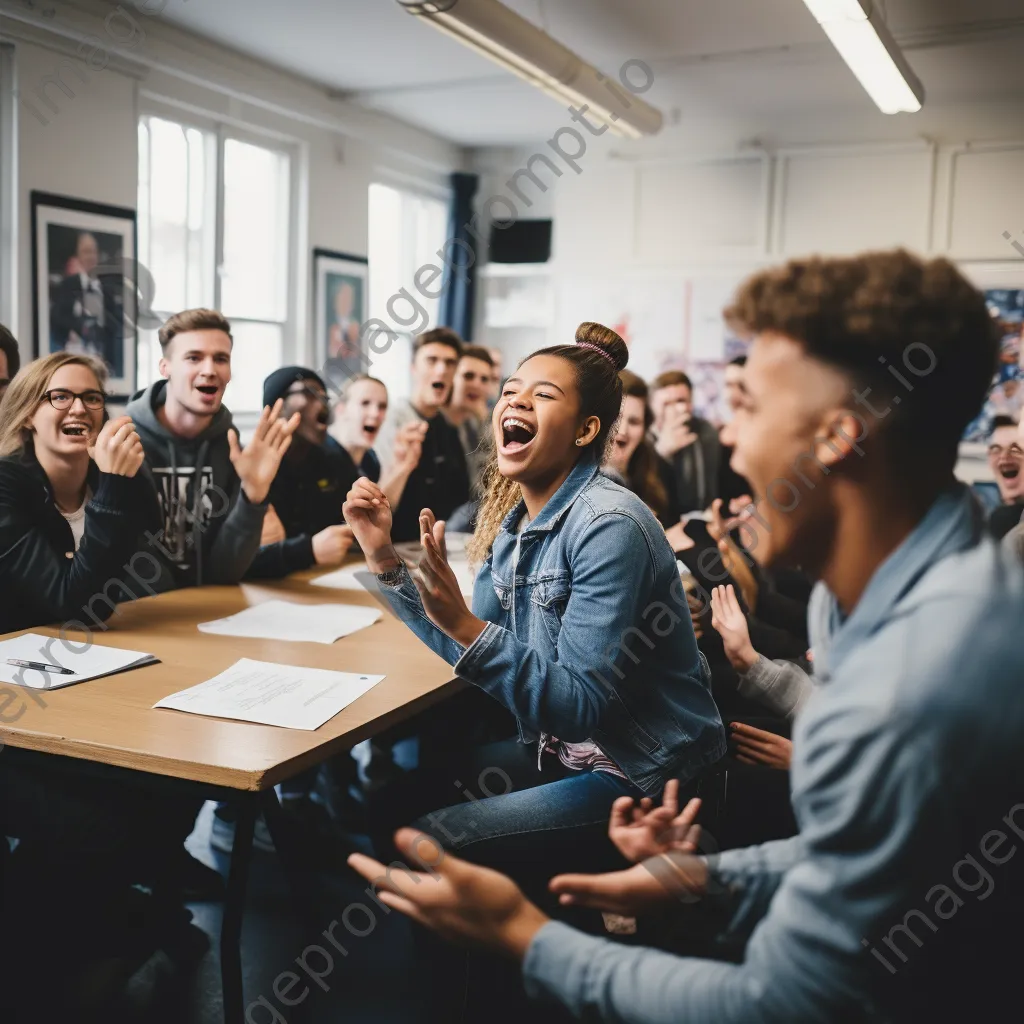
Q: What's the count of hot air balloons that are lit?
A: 0